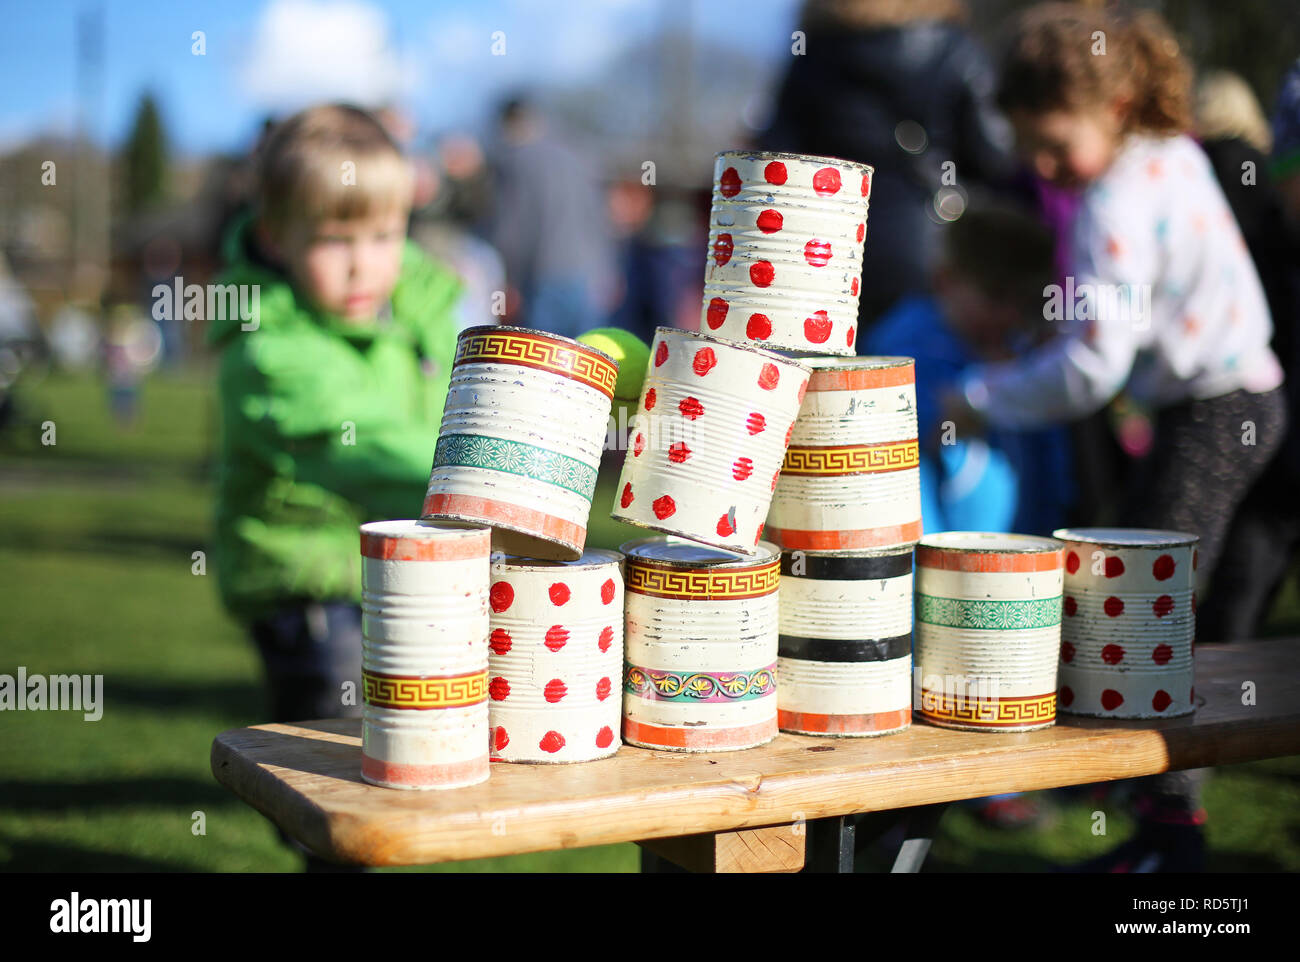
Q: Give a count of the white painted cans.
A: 10